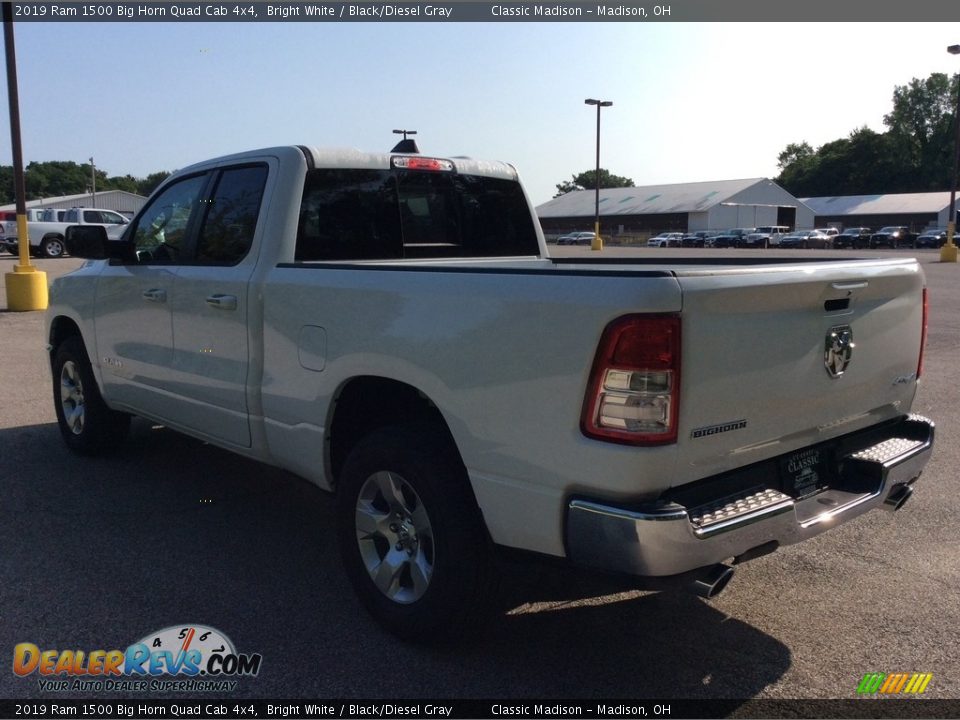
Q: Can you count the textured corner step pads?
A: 2